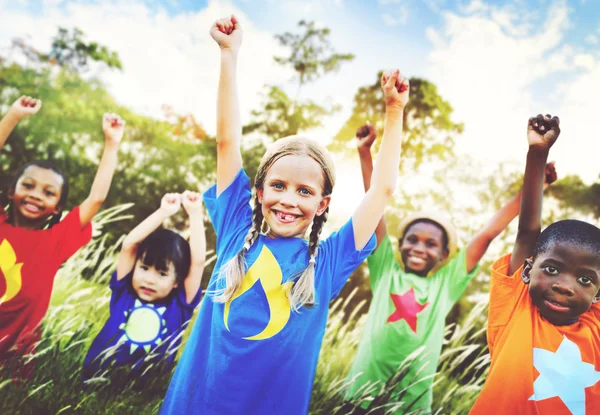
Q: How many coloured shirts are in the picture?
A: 5